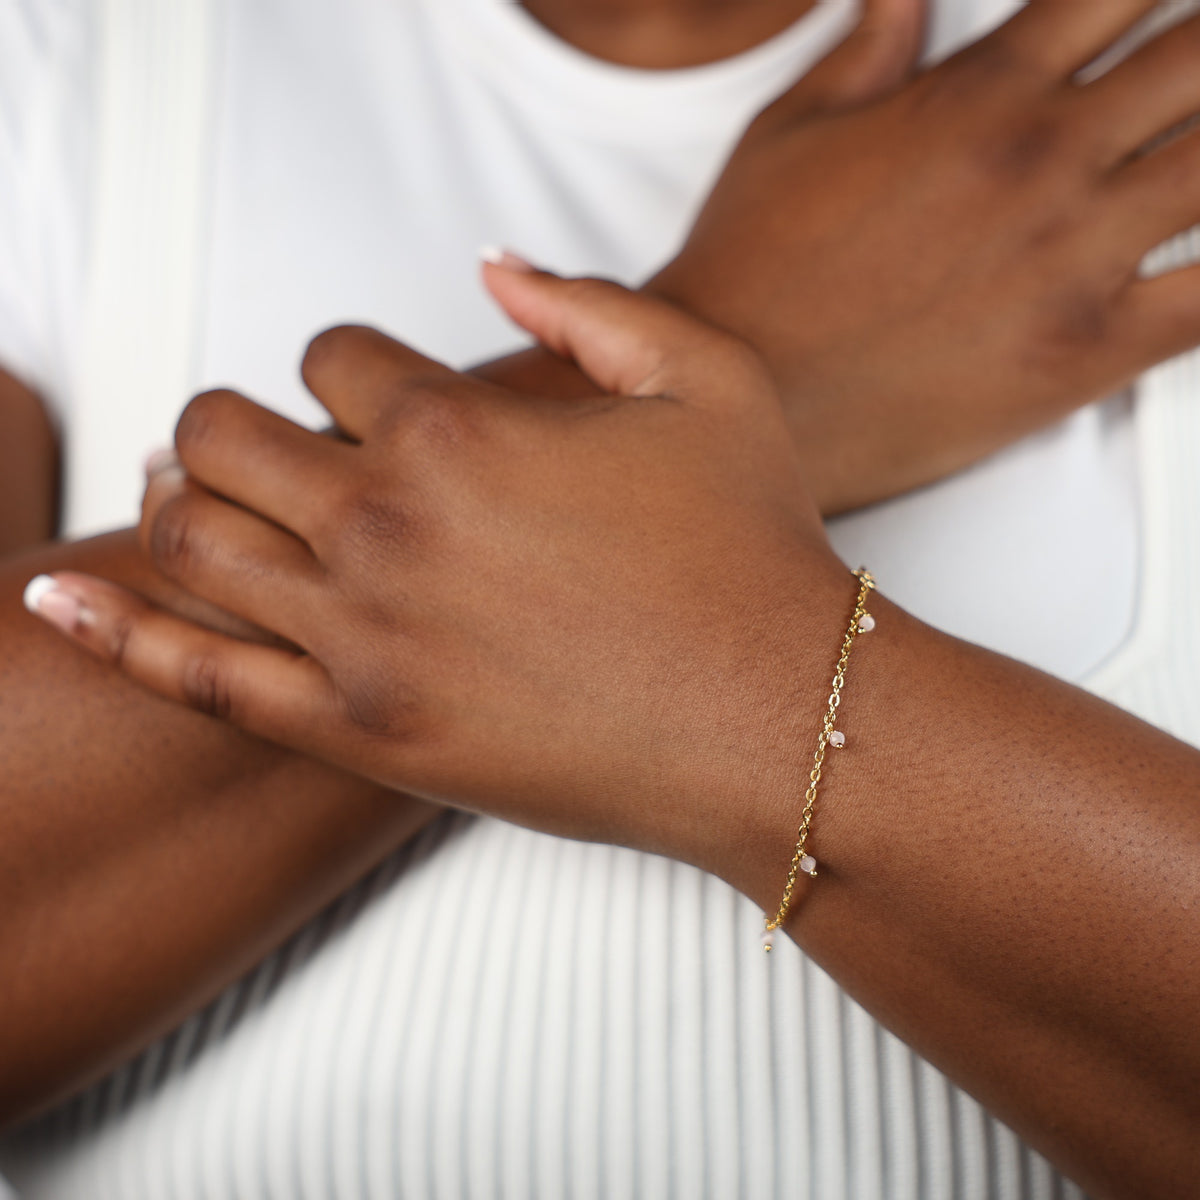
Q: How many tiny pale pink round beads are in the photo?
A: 4